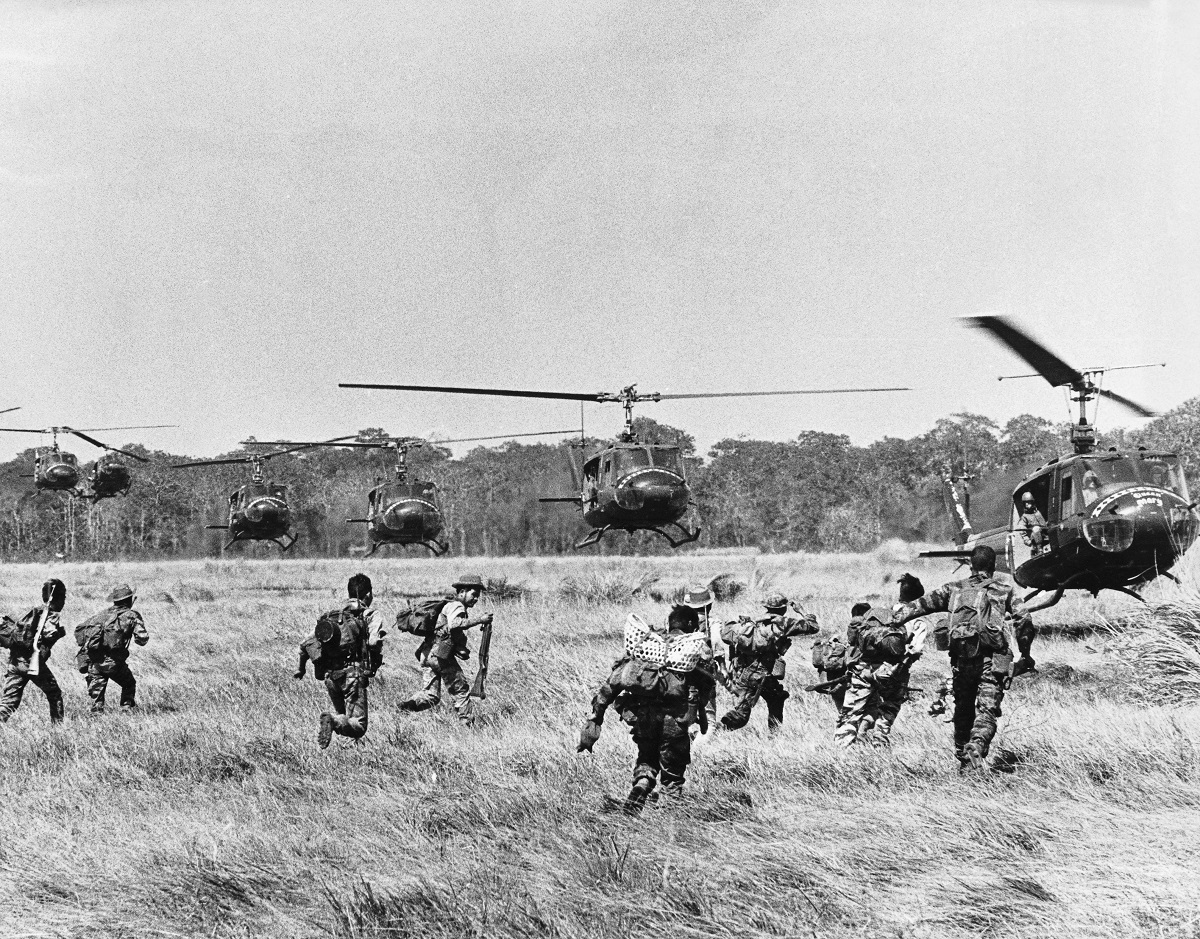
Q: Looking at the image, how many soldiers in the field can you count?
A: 10